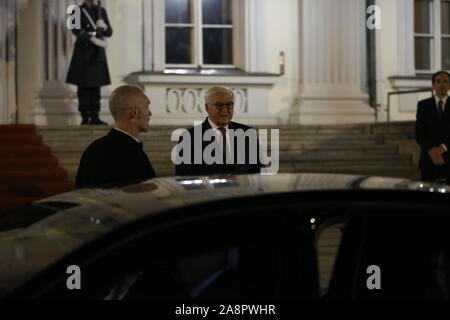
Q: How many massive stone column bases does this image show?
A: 2